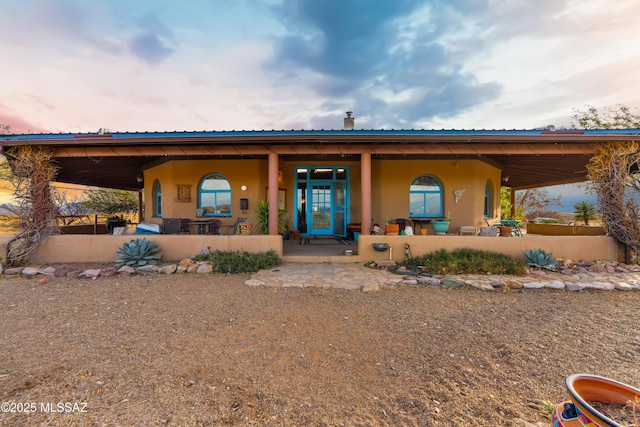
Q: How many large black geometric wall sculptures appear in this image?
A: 0